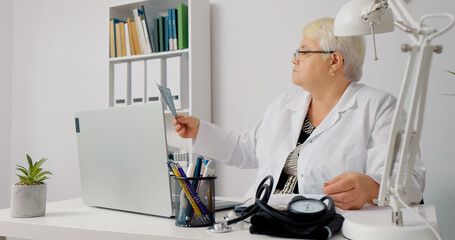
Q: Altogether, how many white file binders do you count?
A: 4